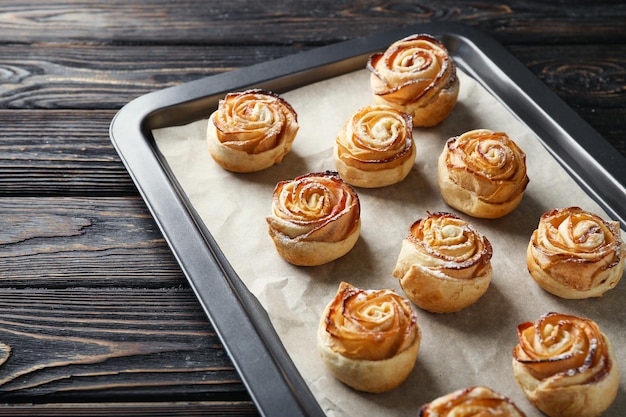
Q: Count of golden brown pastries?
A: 10